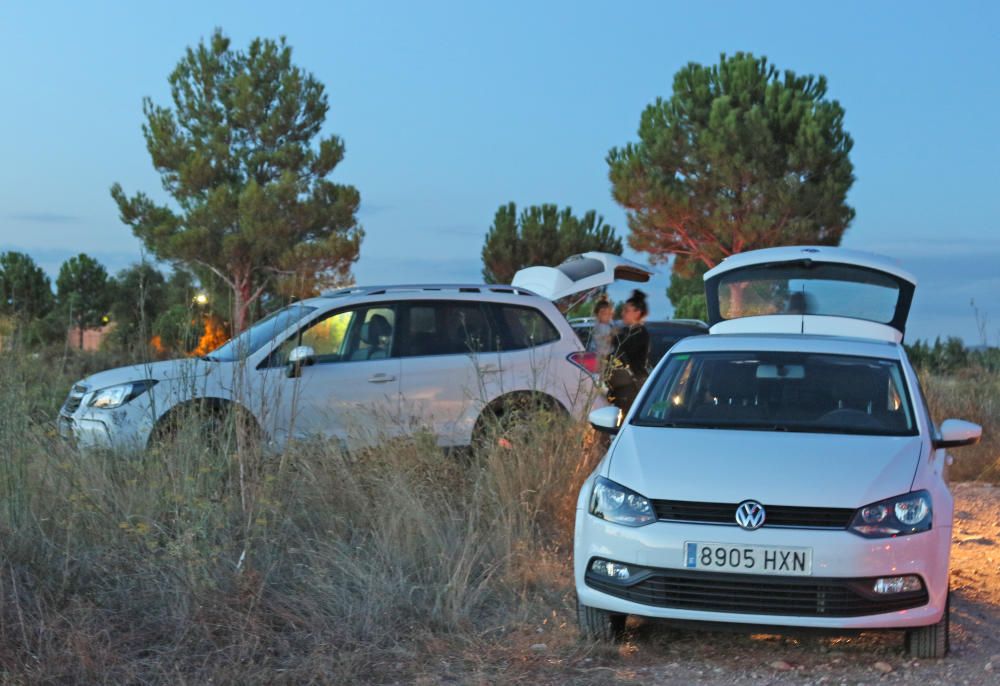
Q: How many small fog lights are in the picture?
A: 2